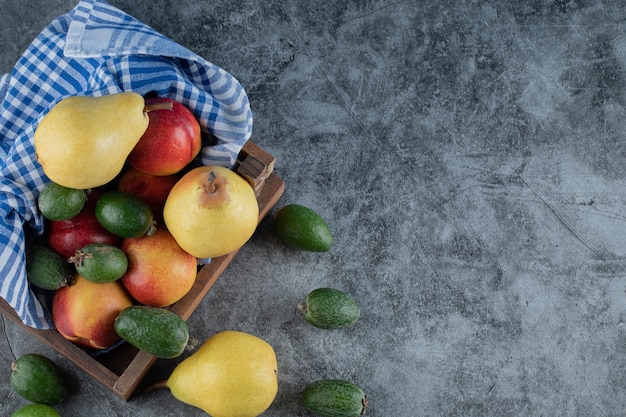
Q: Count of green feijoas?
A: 10